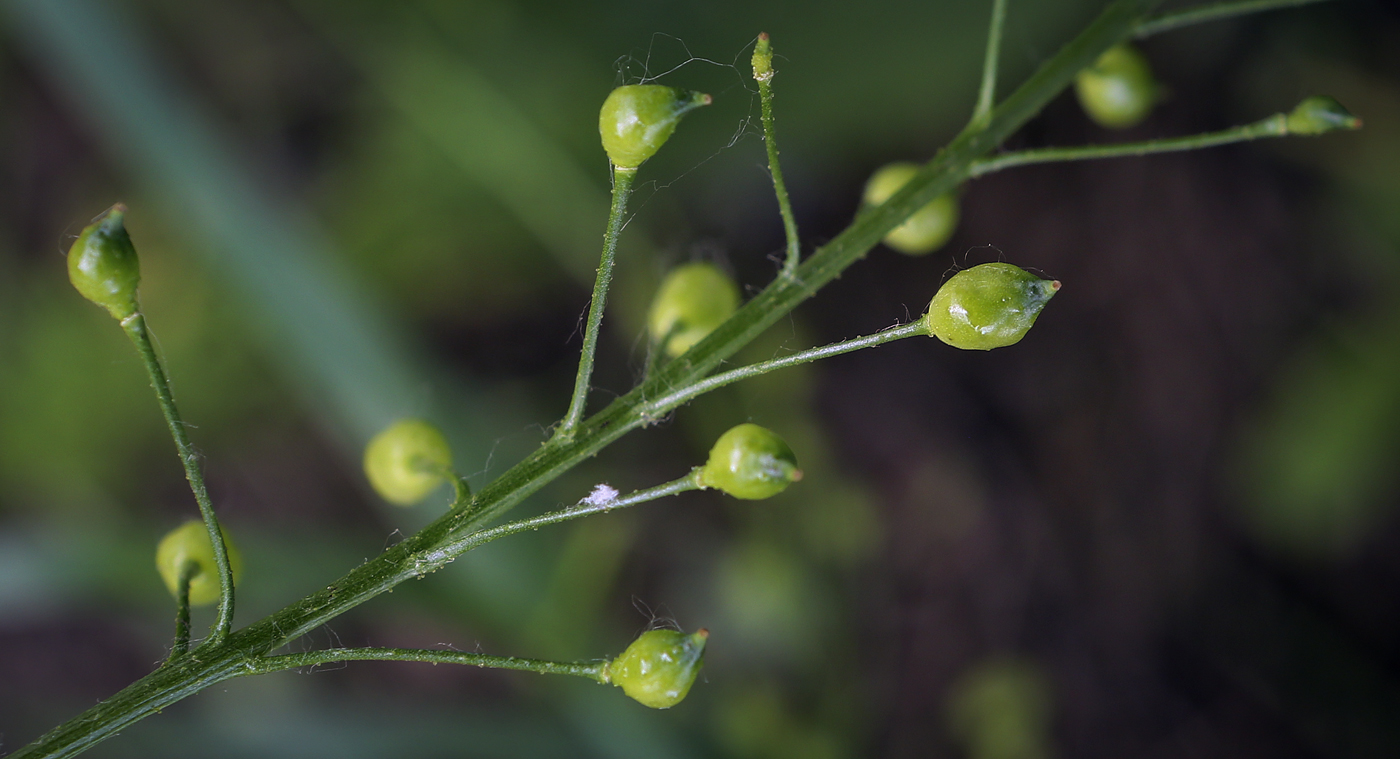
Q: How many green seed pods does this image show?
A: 12